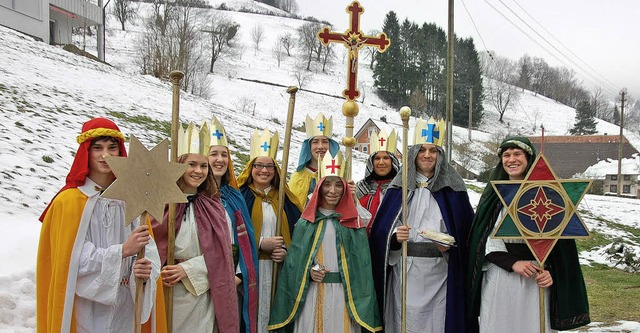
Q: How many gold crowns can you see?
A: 7